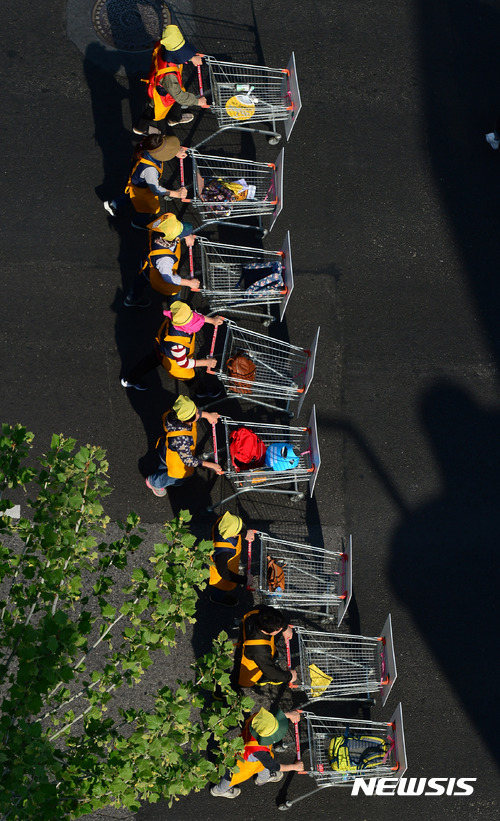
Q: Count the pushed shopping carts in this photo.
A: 8